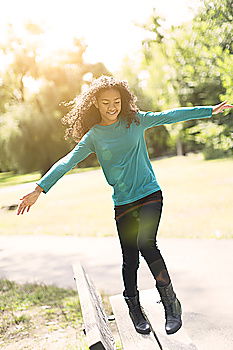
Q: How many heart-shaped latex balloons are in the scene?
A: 0